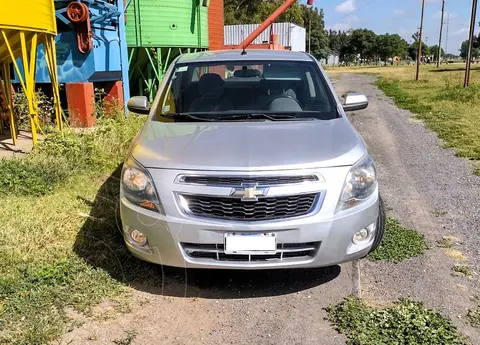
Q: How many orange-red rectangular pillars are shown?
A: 2